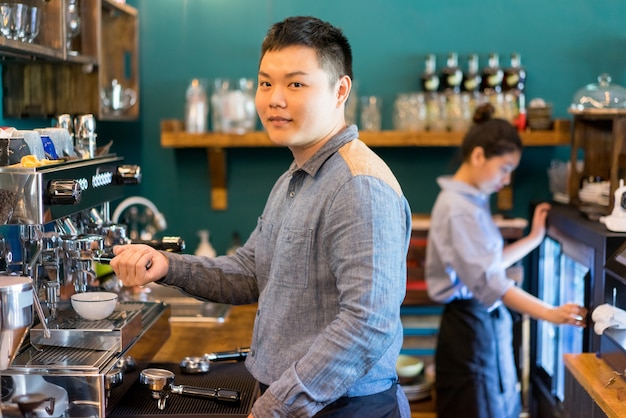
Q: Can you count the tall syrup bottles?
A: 5